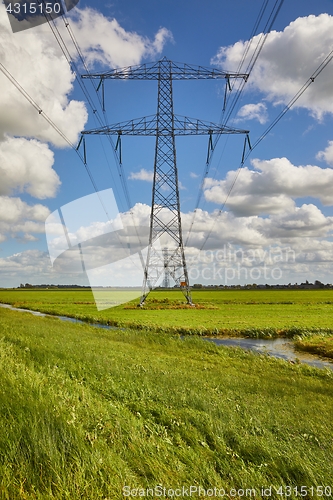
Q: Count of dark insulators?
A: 12